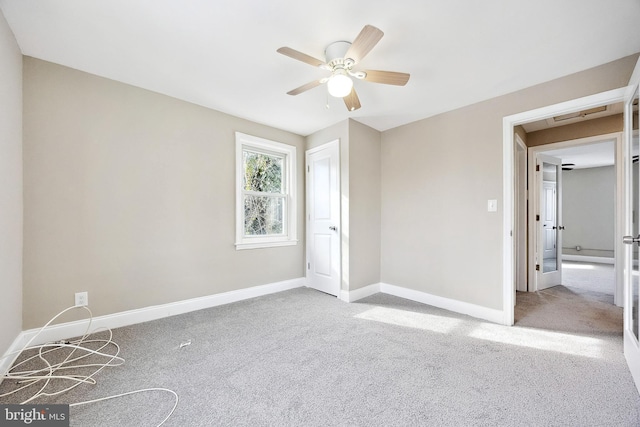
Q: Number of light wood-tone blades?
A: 5